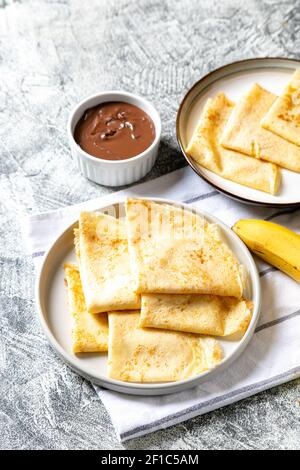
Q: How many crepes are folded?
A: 8